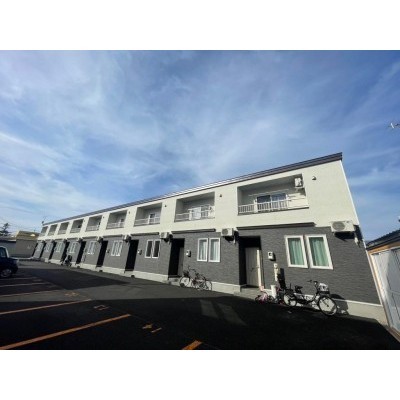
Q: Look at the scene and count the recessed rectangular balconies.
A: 9